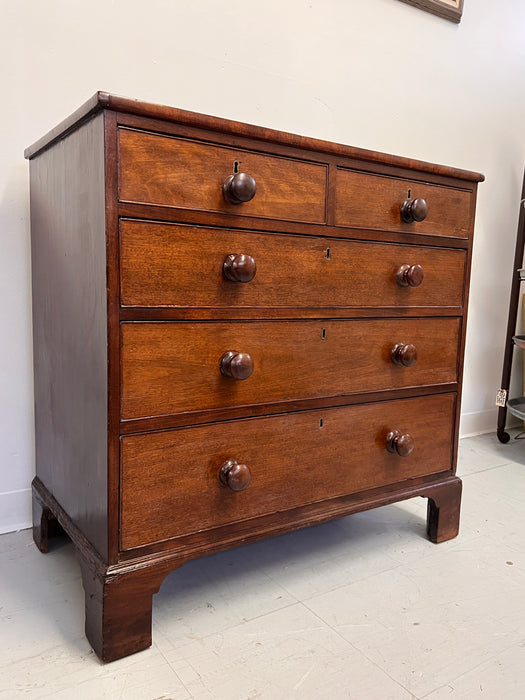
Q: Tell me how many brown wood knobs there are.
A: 8